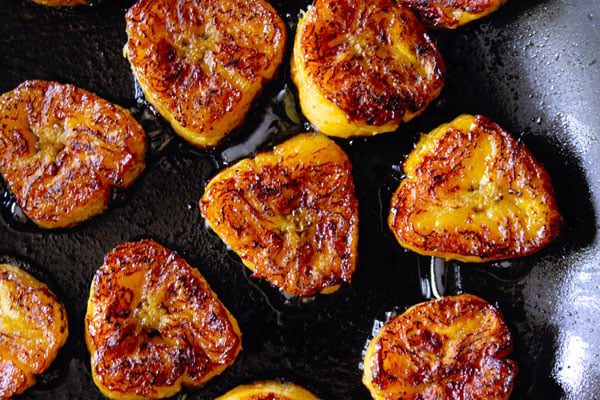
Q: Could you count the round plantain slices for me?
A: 11